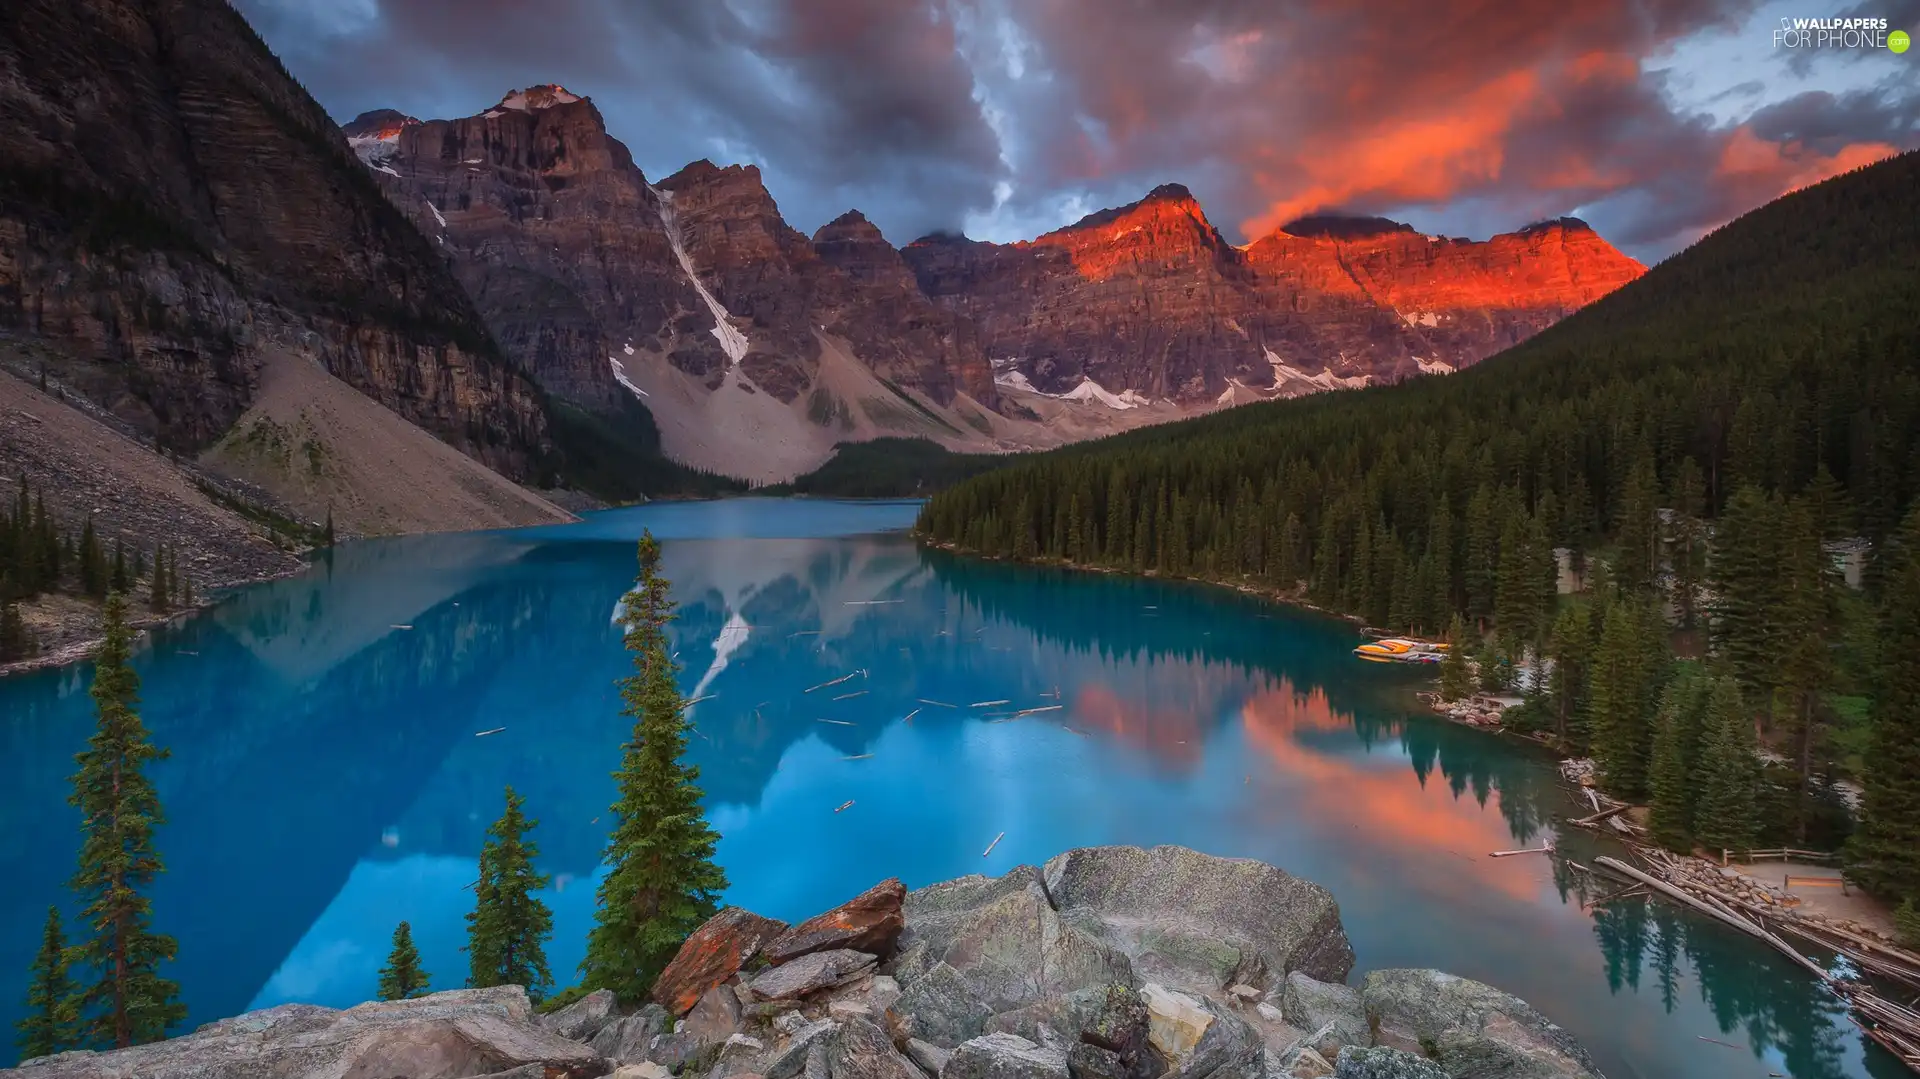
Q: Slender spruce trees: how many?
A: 5